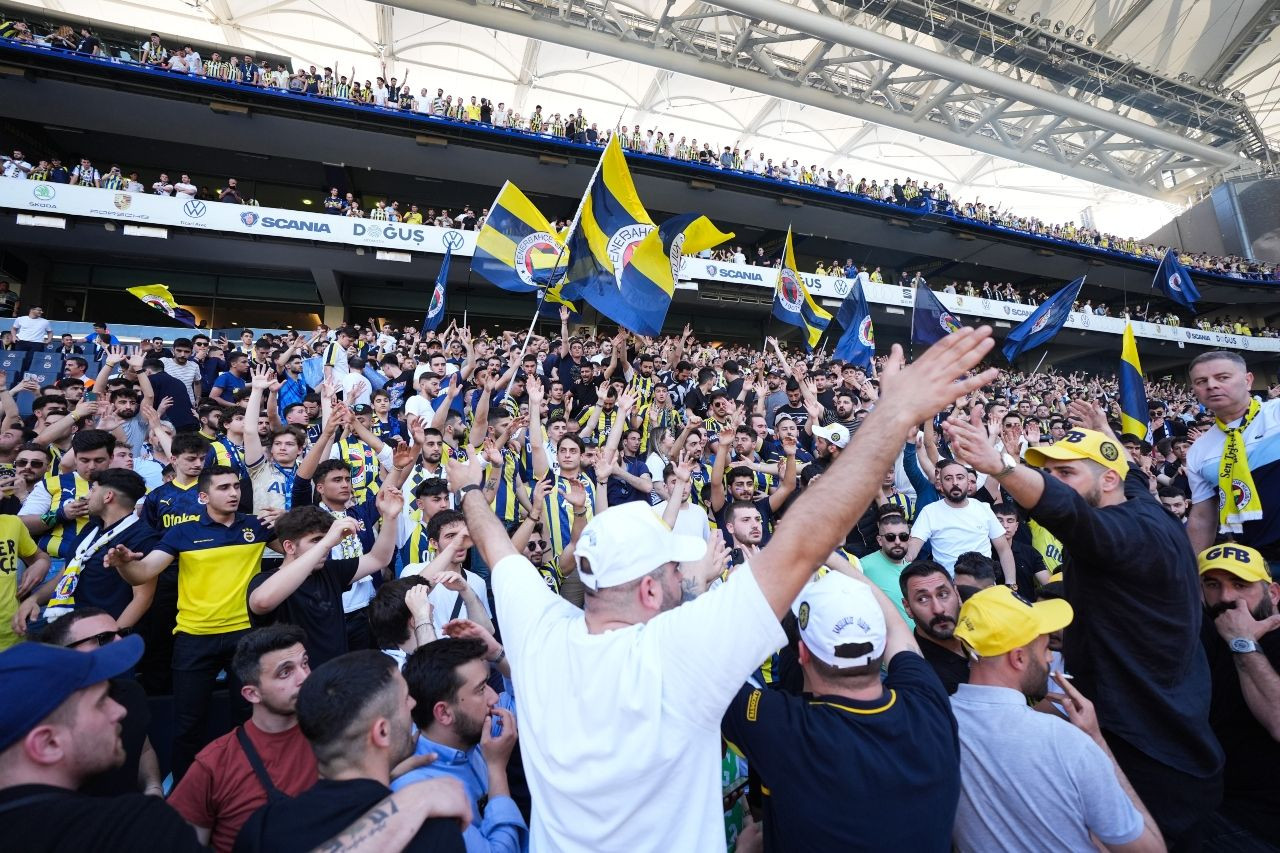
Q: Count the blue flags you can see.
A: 5